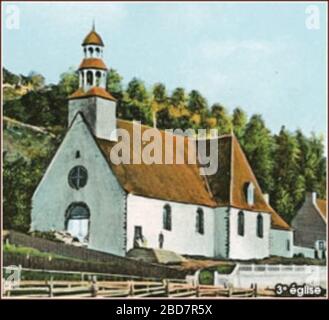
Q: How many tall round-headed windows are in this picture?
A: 4